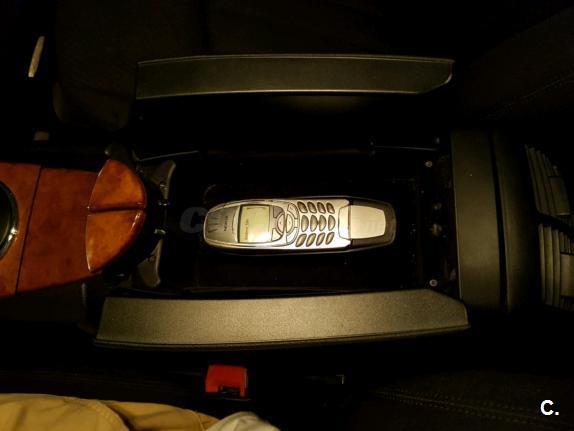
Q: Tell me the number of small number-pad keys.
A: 12